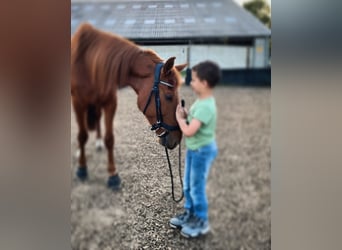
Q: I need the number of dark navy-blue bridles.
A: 1